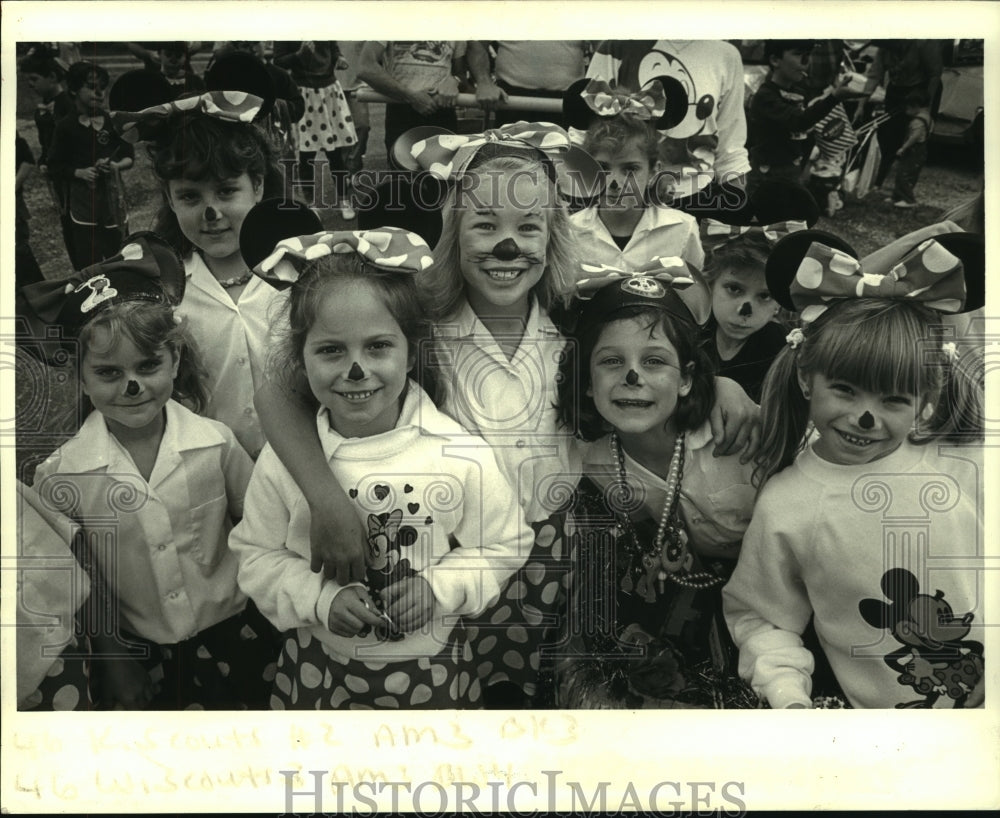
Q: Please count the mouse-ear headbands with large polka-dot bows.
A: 8